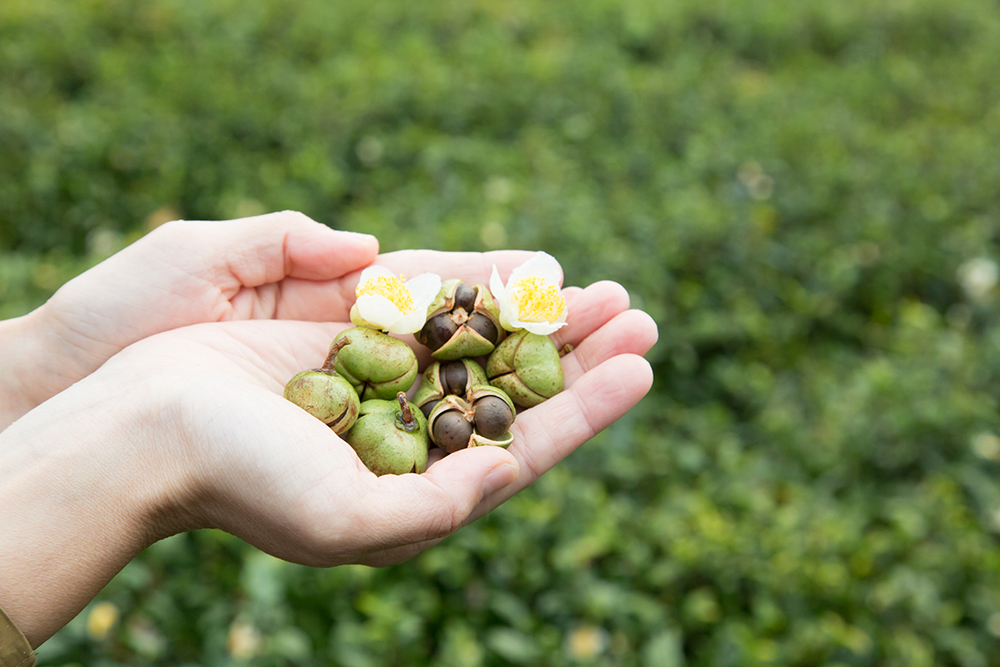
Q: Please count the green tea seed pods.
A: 7